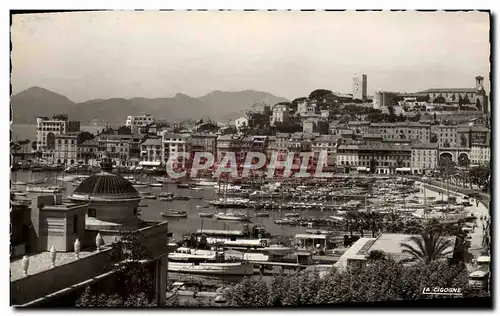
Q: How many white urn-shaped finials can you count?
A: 4